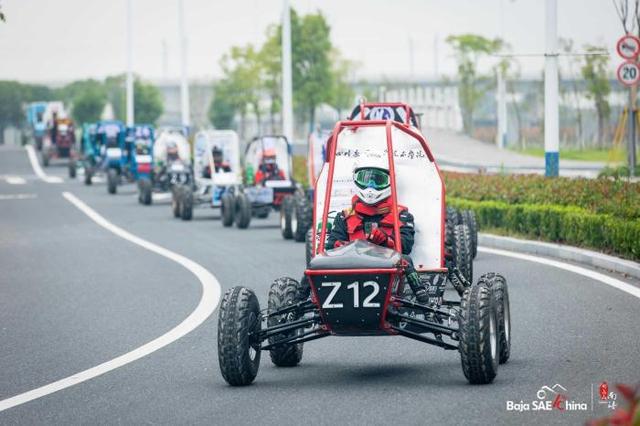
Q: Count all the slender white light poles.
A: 5